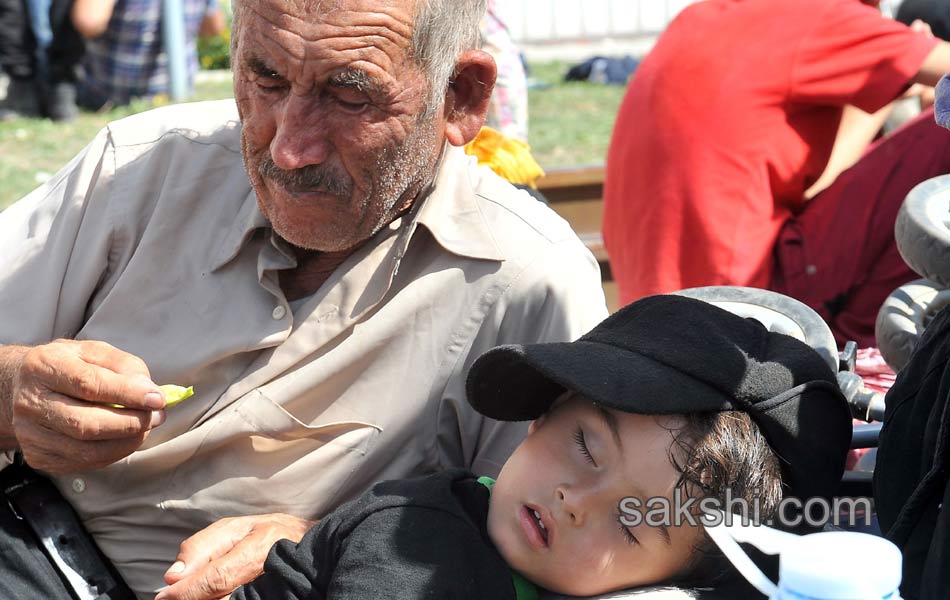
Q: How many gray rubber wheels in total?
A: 3